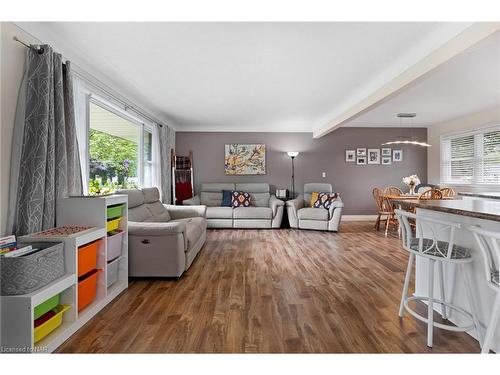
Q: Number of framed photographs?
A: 7